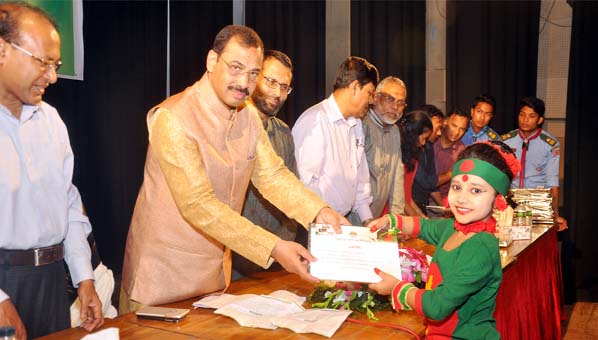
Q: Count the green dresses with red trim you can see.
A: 1